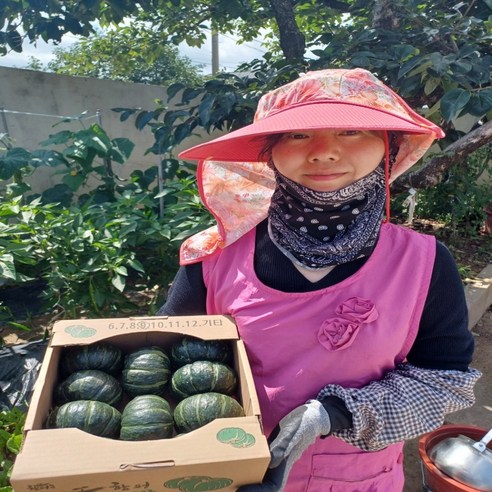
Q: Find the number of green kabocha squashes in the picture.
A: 8